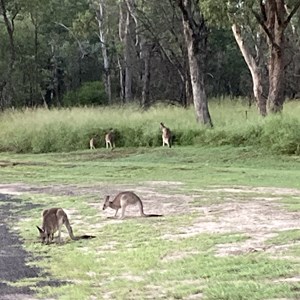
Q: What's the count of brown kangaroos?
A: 5